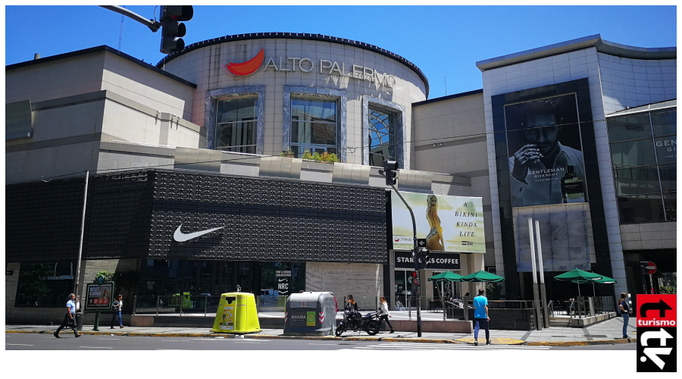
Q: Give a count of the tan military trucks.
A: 0